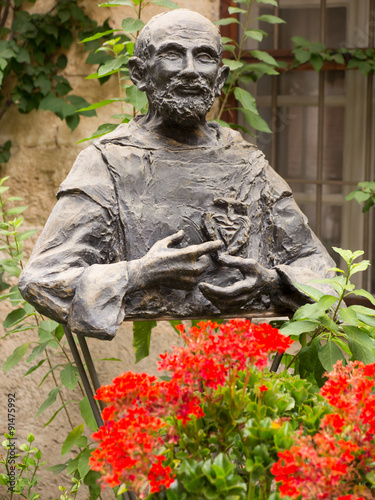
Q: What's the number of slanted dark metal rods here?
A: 3